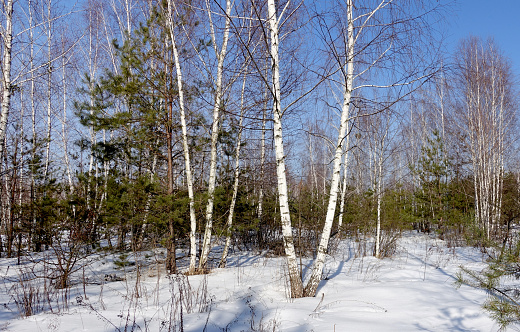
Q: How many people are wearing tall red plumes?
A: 0